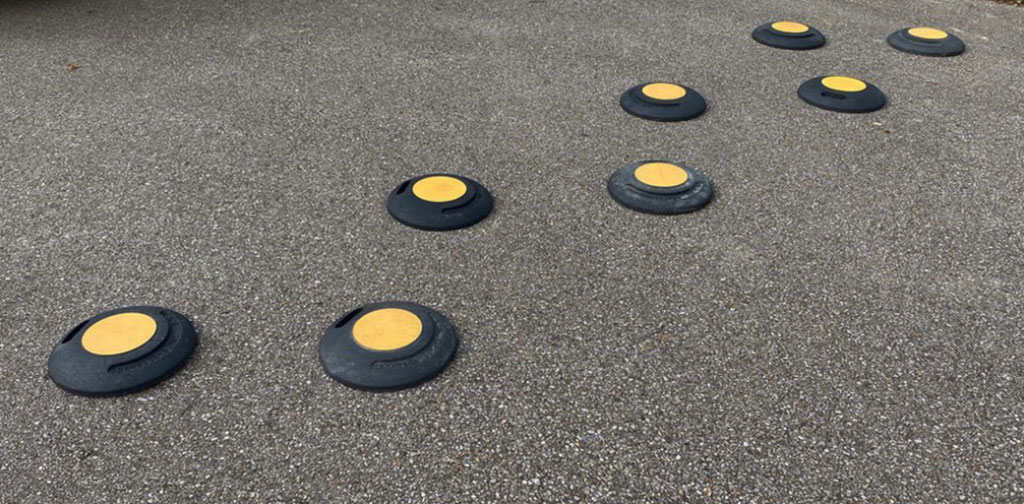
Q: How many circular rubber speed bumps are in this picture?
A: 8